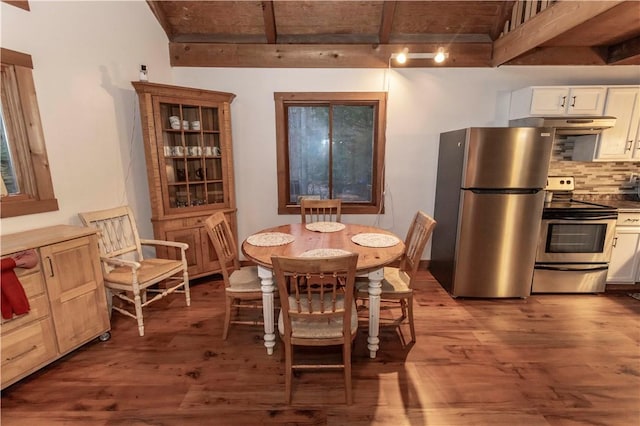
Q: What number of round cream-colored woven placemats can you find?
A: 4